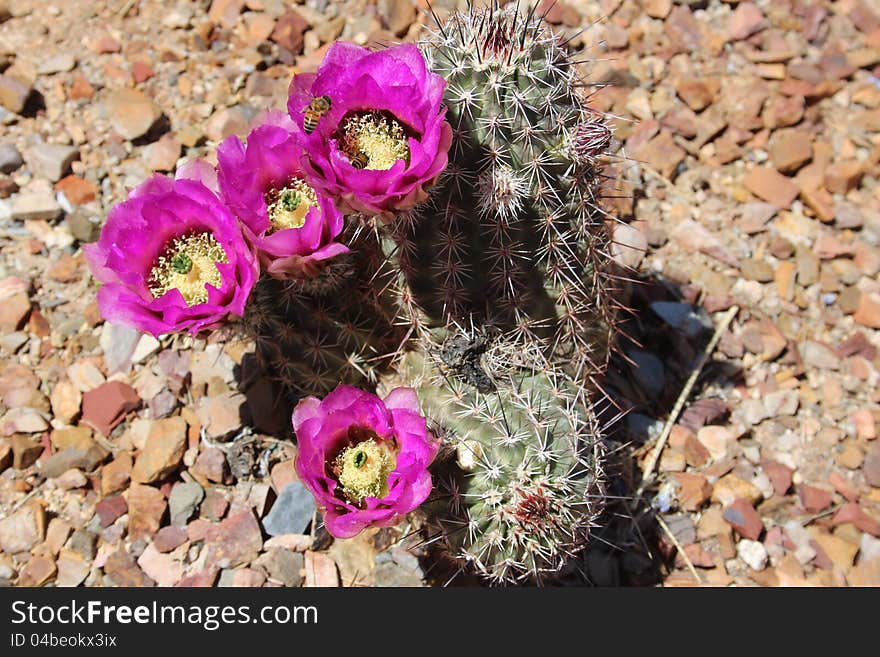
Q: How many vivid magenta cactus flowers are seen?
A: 4